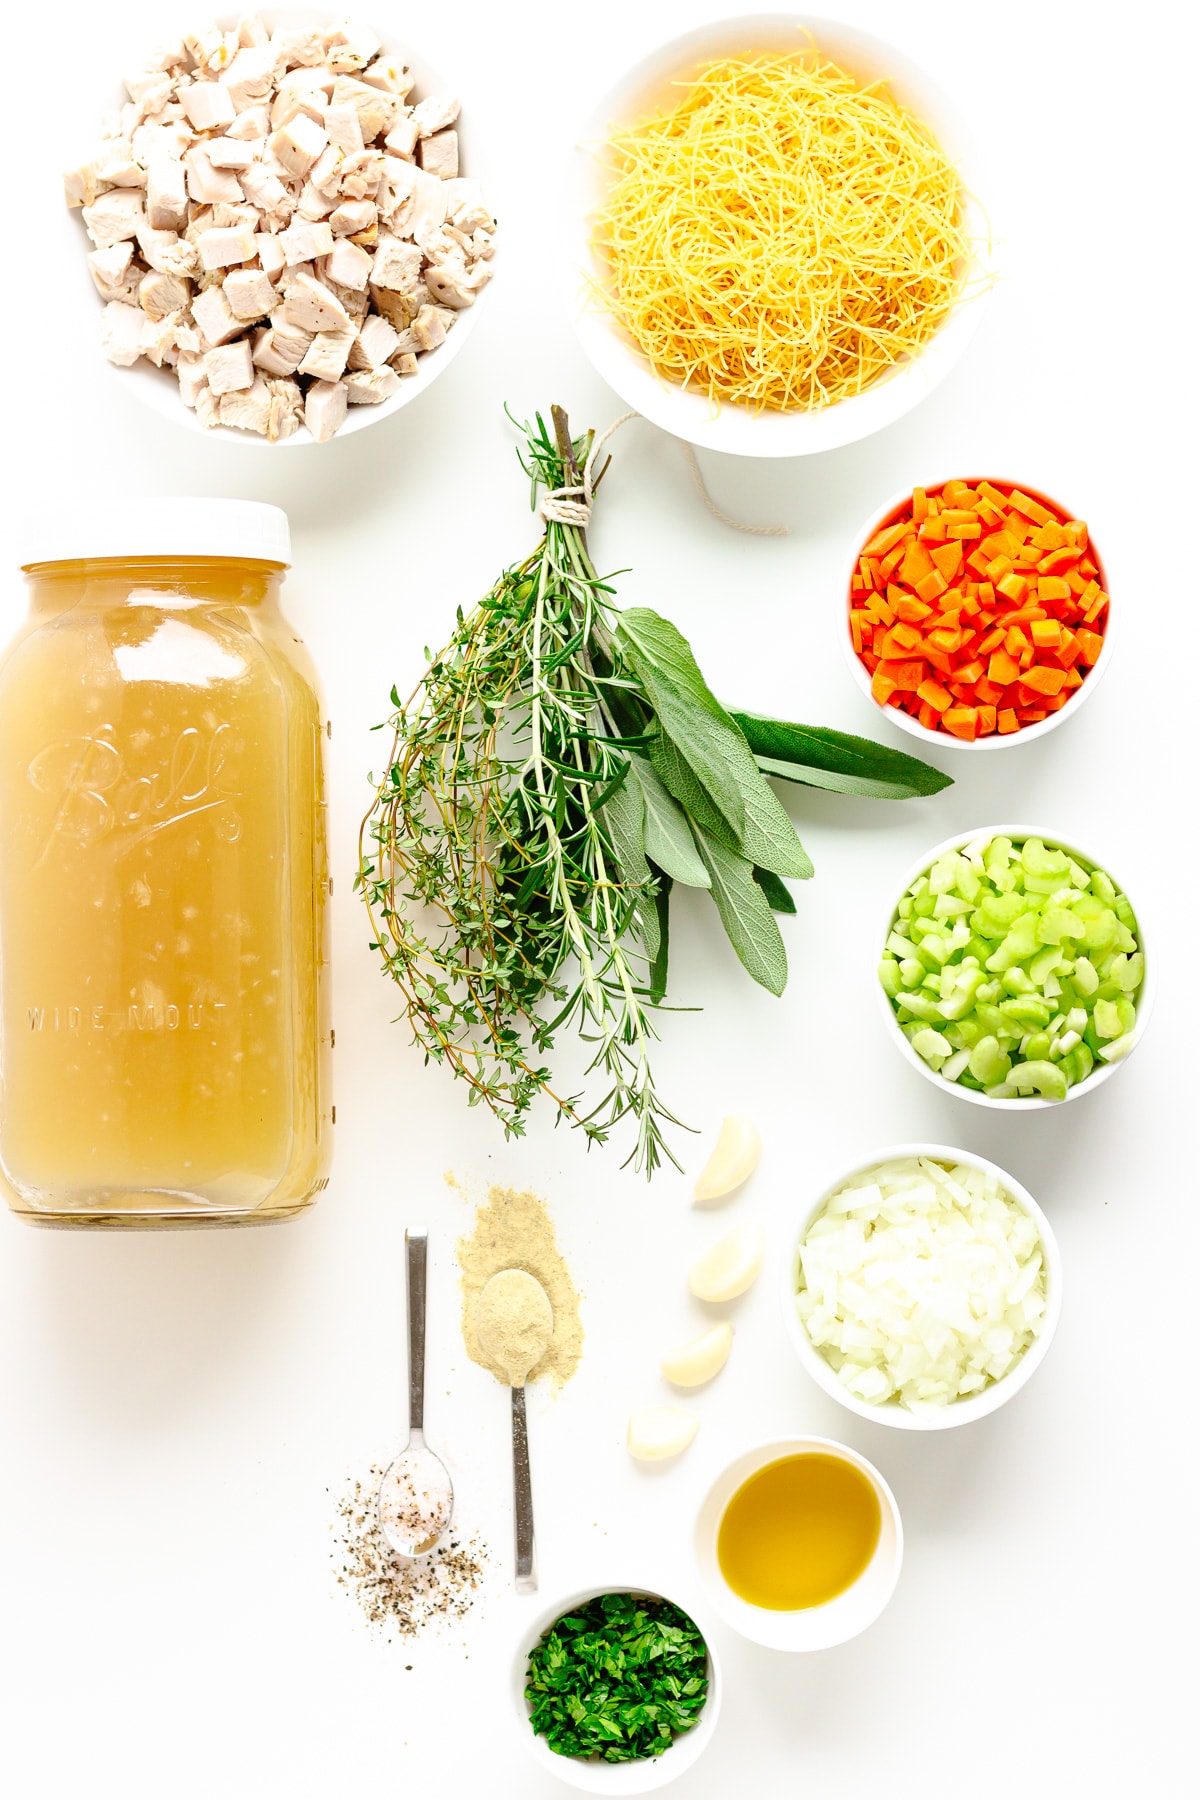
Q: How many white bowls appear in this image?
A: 7